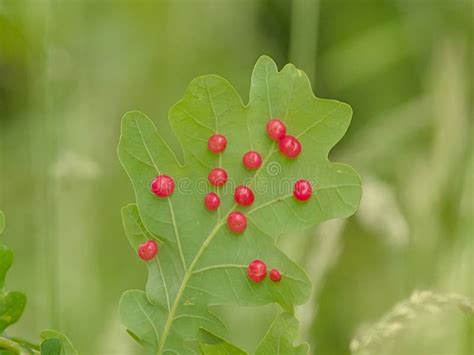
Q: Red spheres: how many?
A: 13